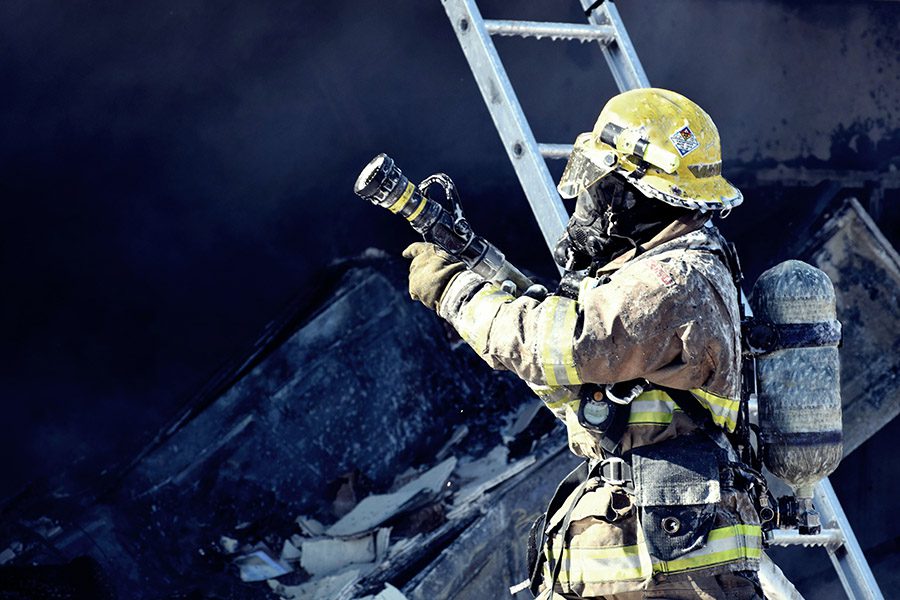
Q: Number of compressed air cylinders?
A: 1